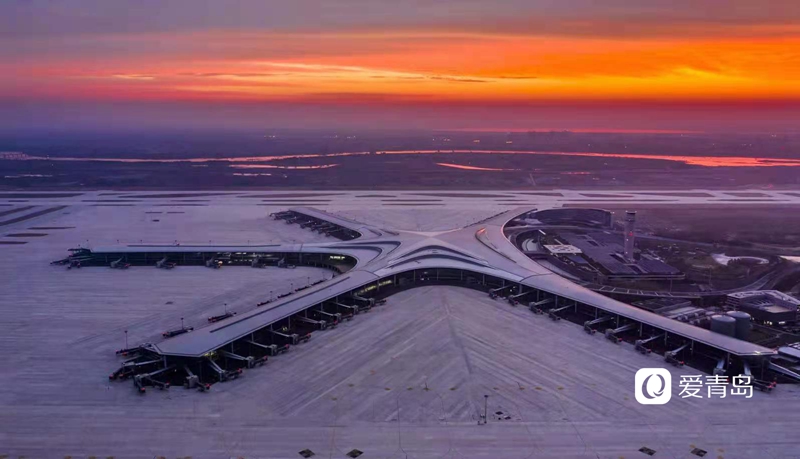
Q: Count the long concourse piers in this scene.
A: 5